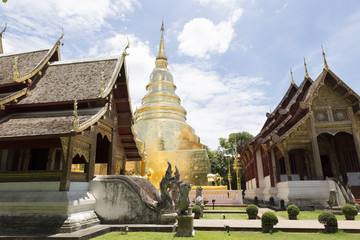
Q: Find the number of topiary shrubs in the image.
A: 6